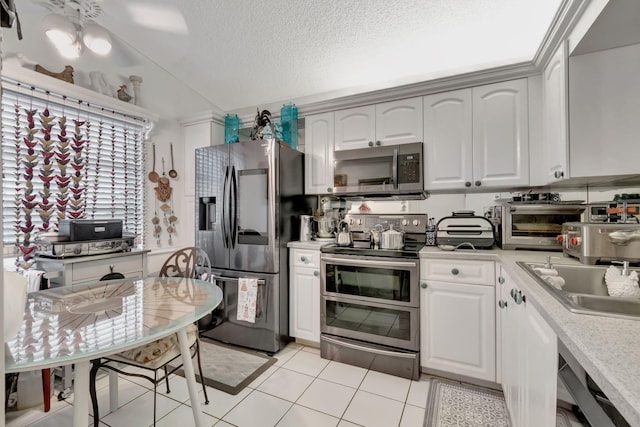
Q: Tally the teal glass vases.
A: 2